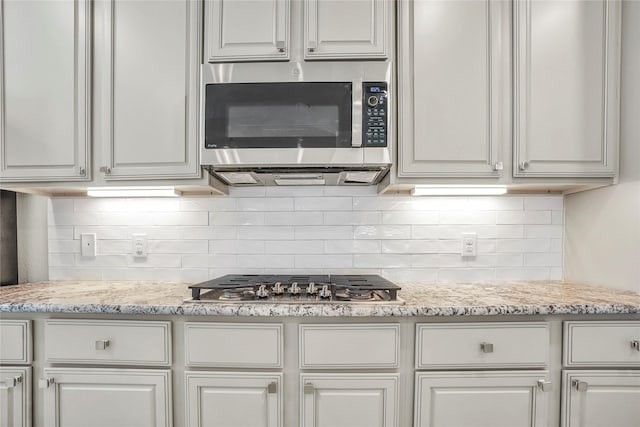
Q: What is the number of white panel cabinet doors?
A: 12